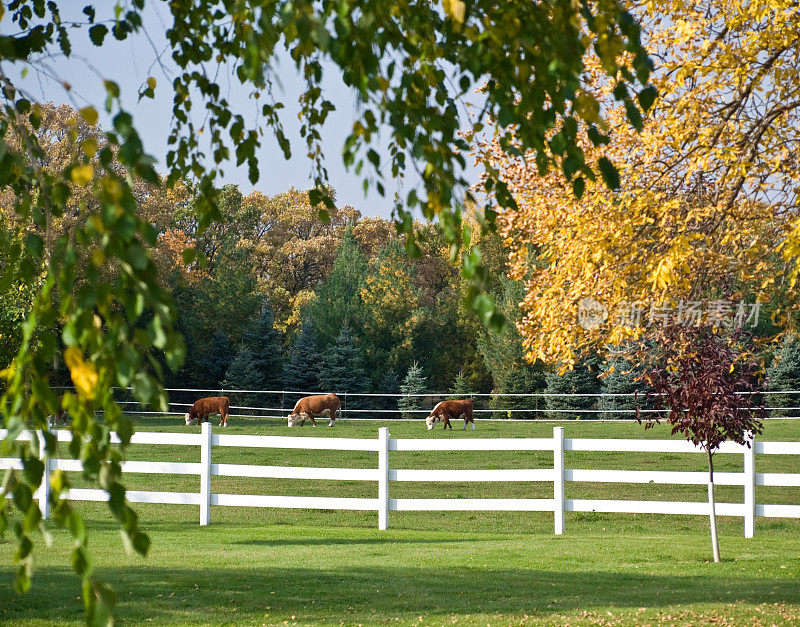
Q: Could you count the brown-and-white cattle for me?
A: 3